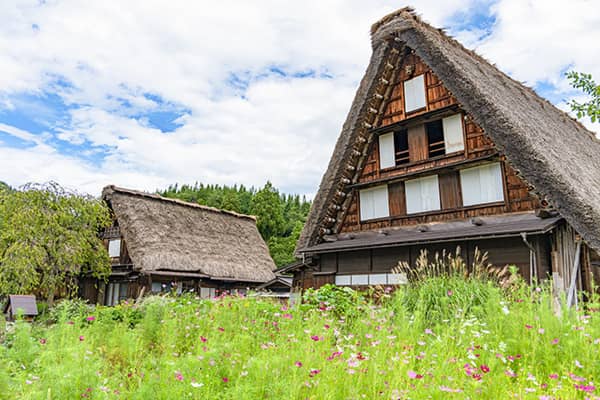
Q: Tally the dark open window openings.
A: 2